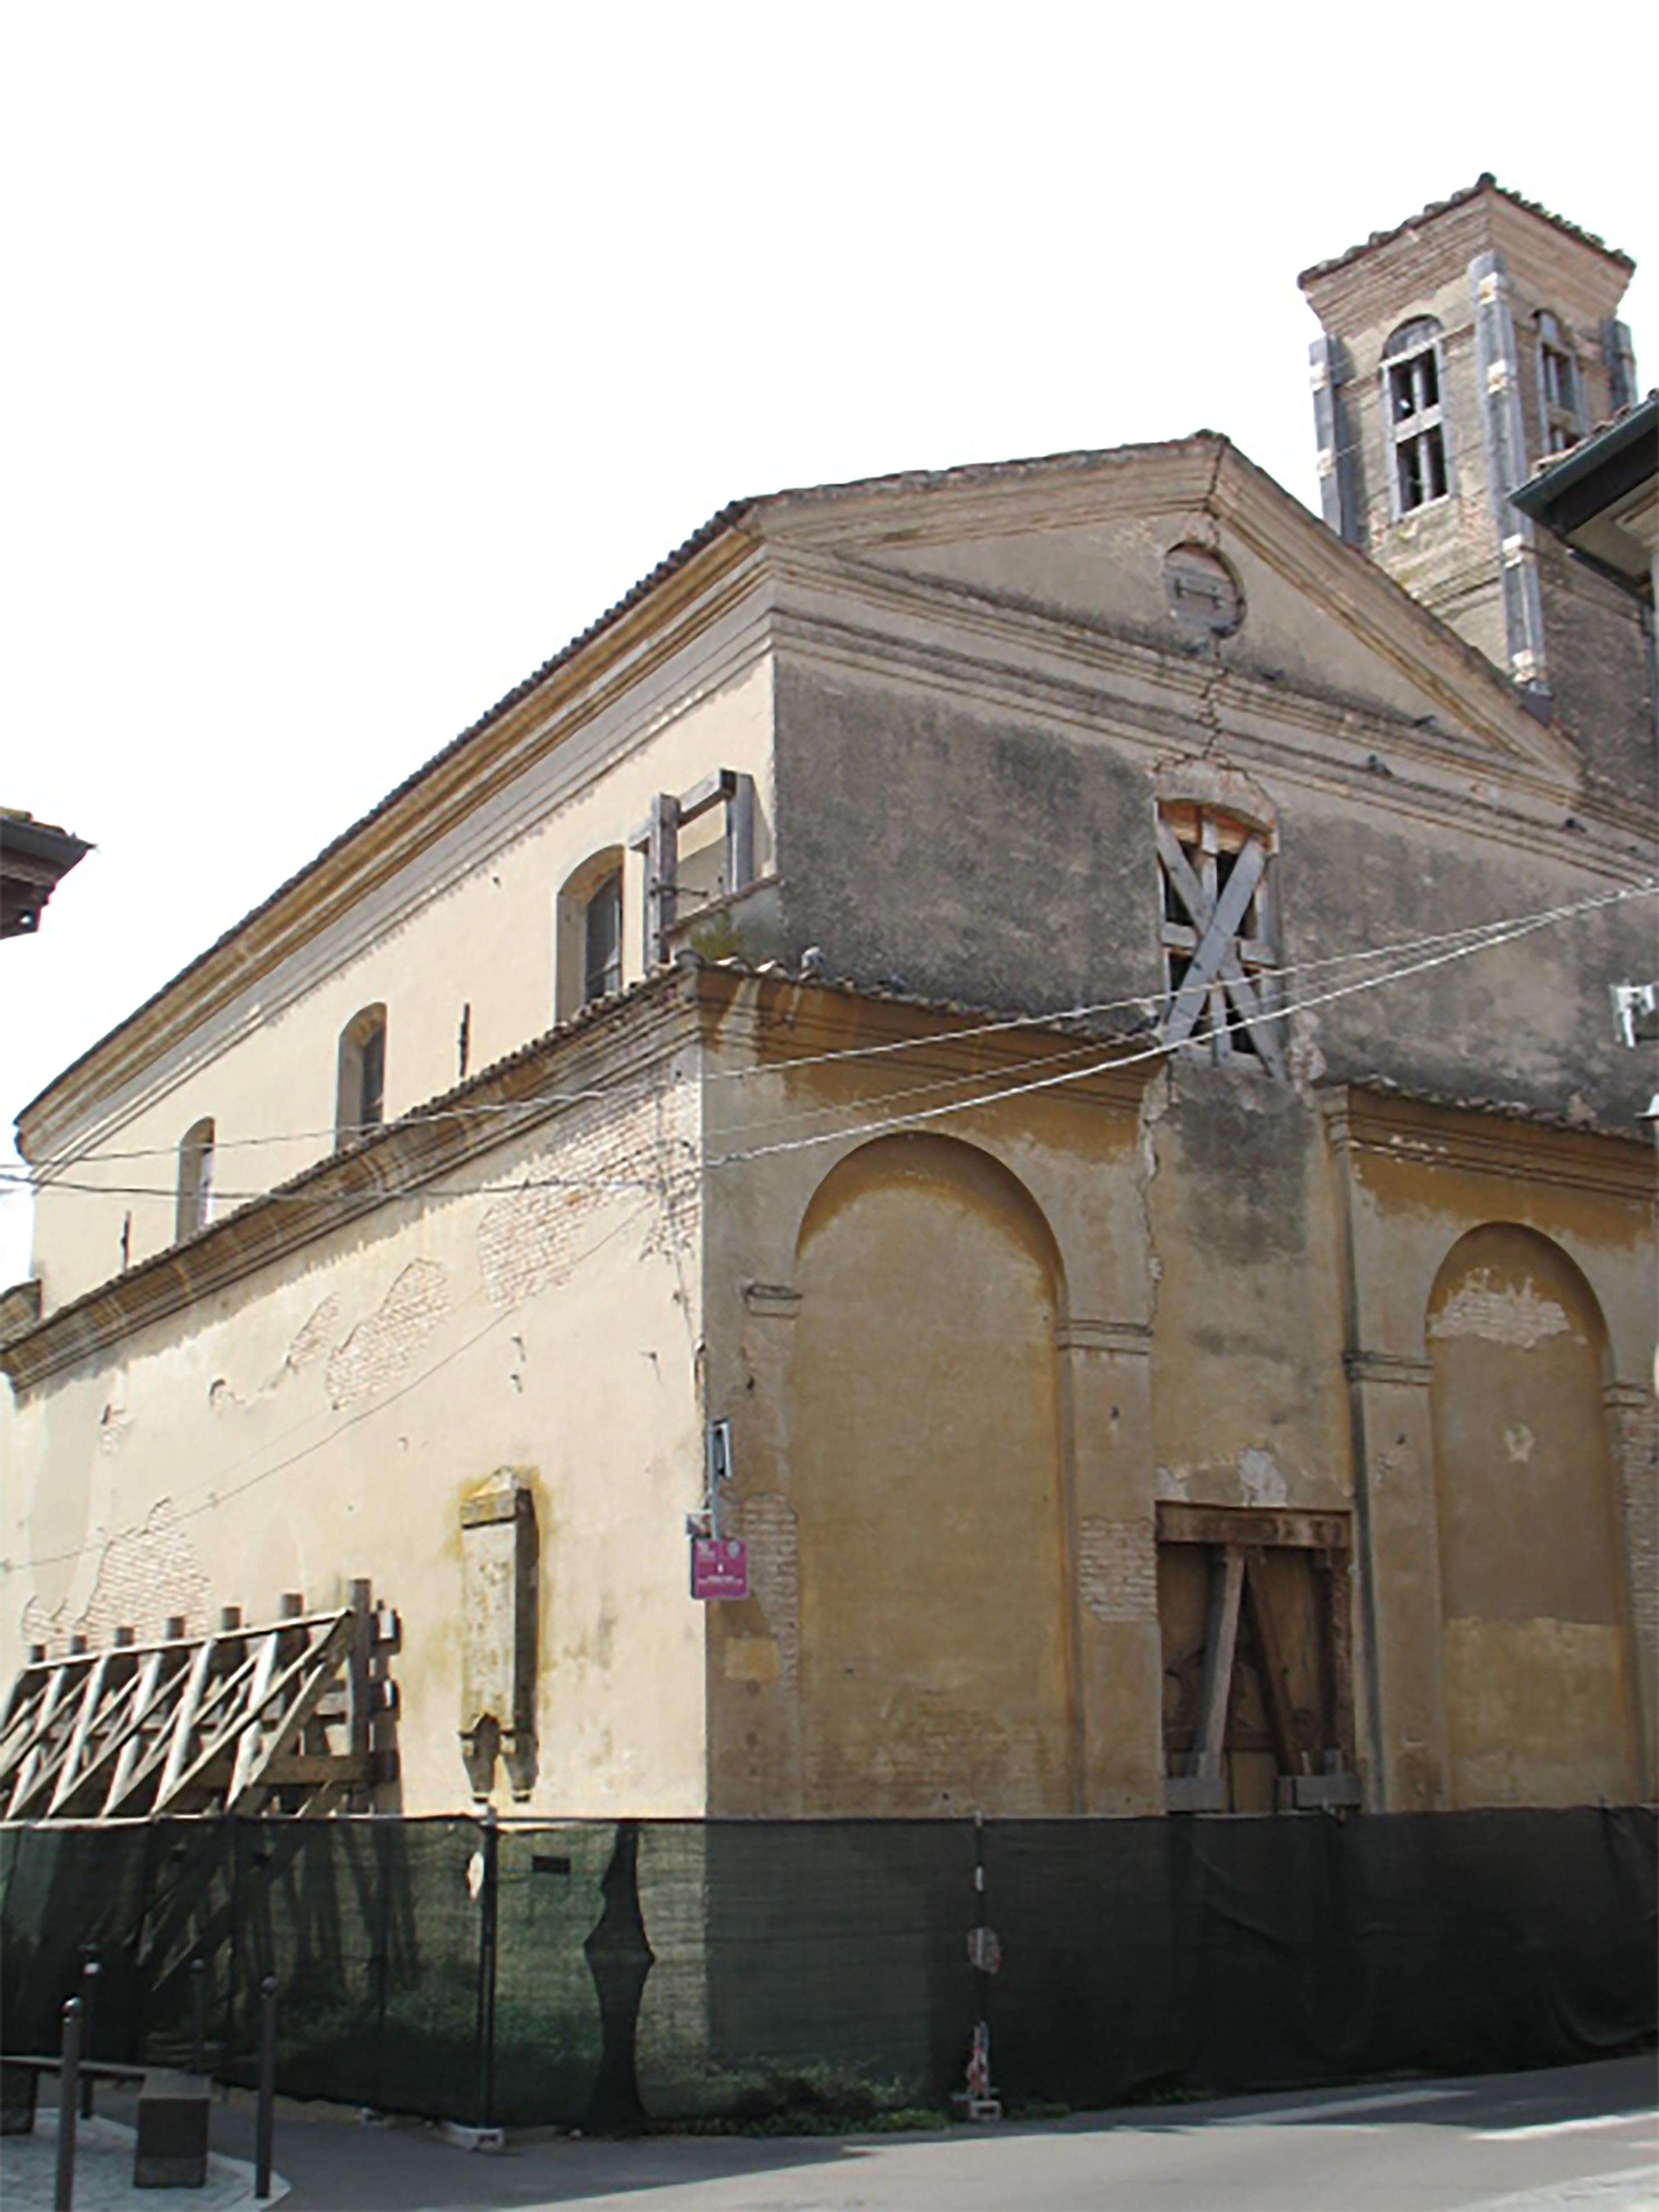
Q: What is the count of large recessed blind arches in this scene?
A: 2